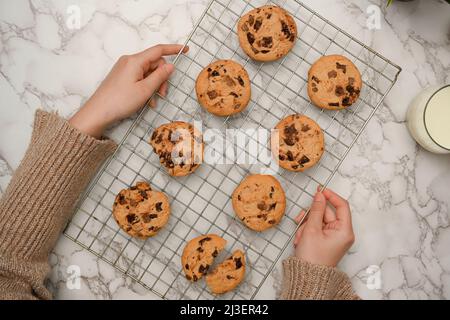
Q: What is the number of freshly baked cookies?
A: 8